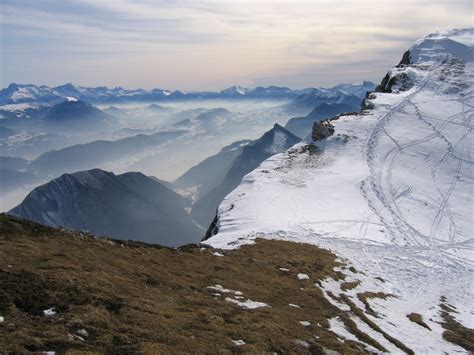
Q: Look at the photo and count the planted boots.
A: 0